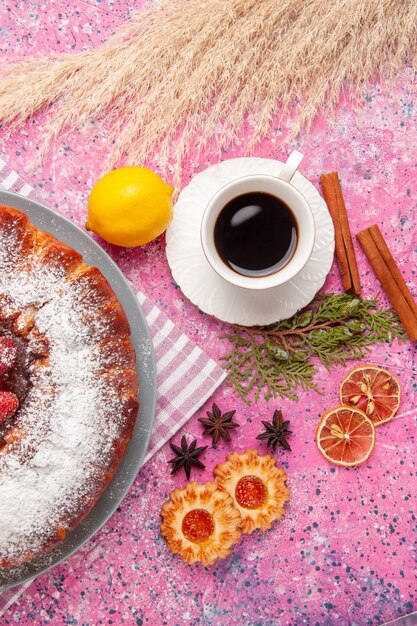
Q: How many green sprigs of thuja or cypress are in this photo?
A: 1